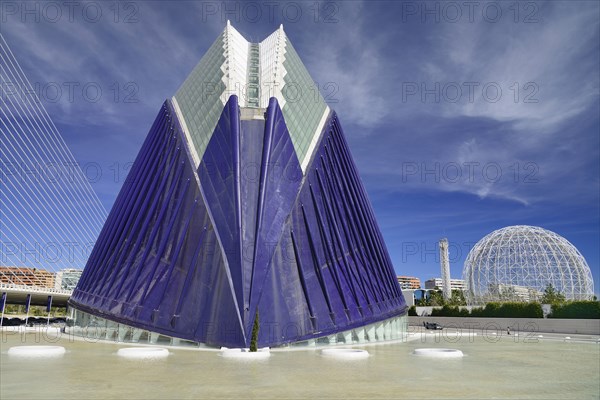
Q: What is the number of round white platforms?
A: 5